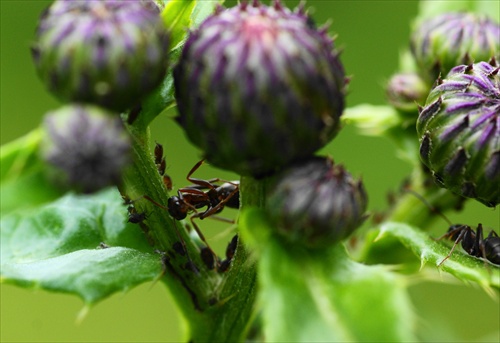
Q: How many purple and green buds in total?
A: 7